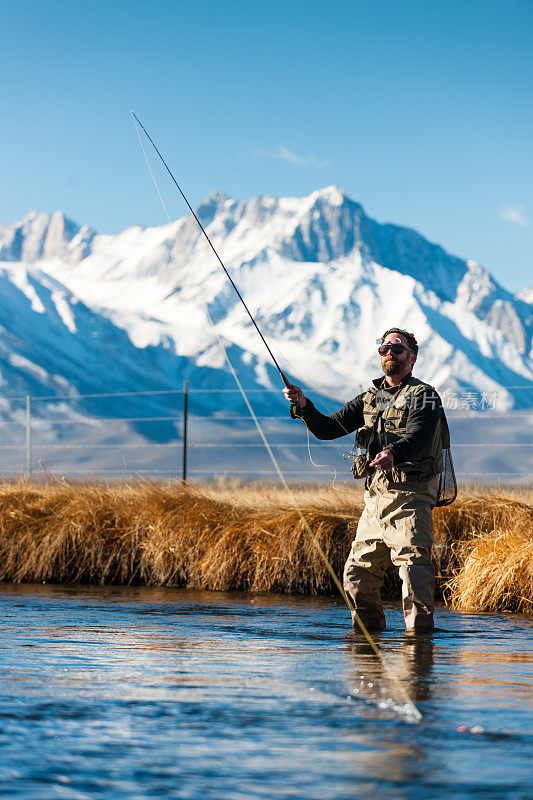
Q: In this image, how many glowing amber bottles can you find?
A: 0